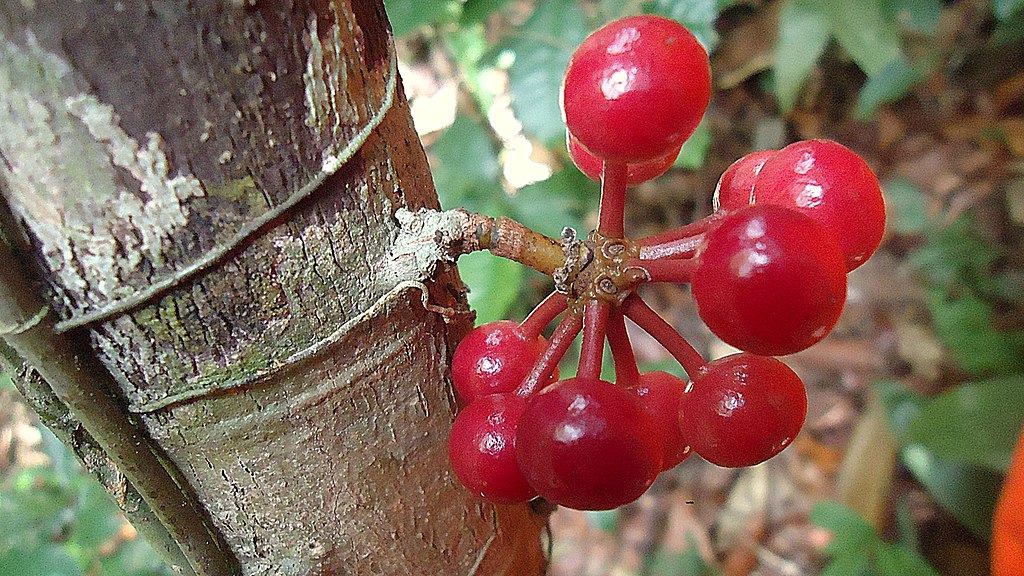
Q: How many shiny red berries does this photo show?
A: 10